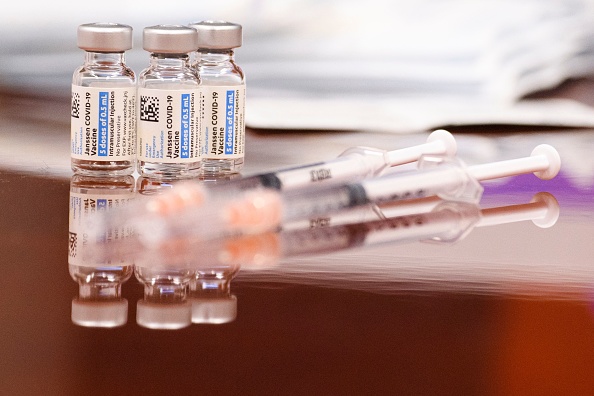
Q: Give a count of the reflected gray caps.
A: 3